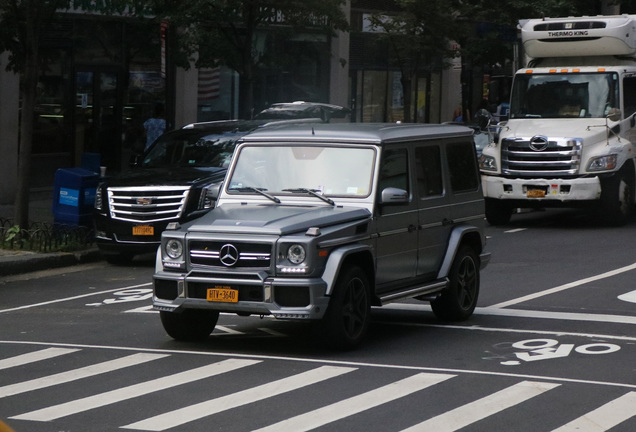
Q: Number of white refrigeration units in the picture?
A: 1